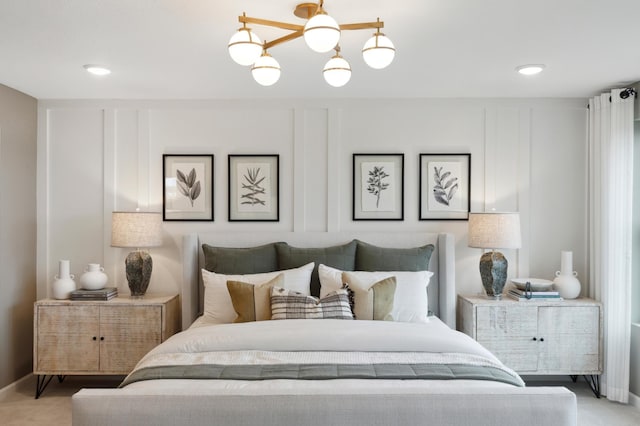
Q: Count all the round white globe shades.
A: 5